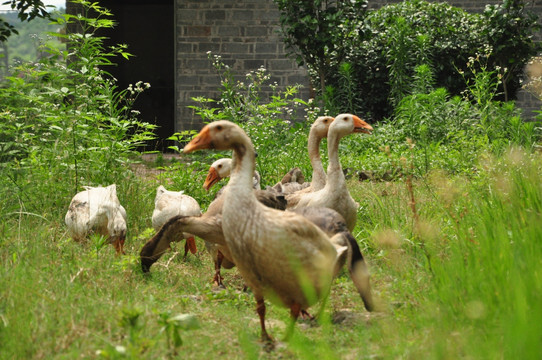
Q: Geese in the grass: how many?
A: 8